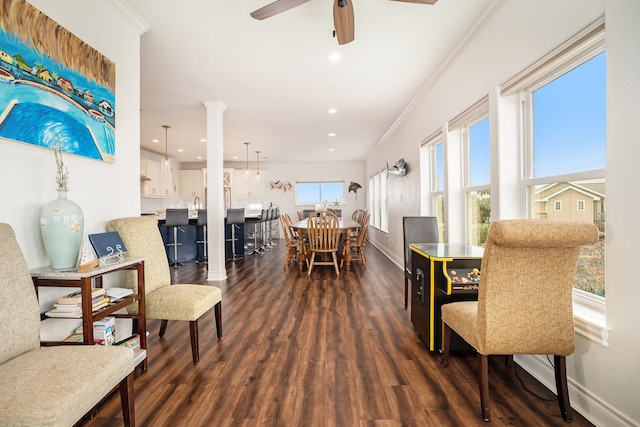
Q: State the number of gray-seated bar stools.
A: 7